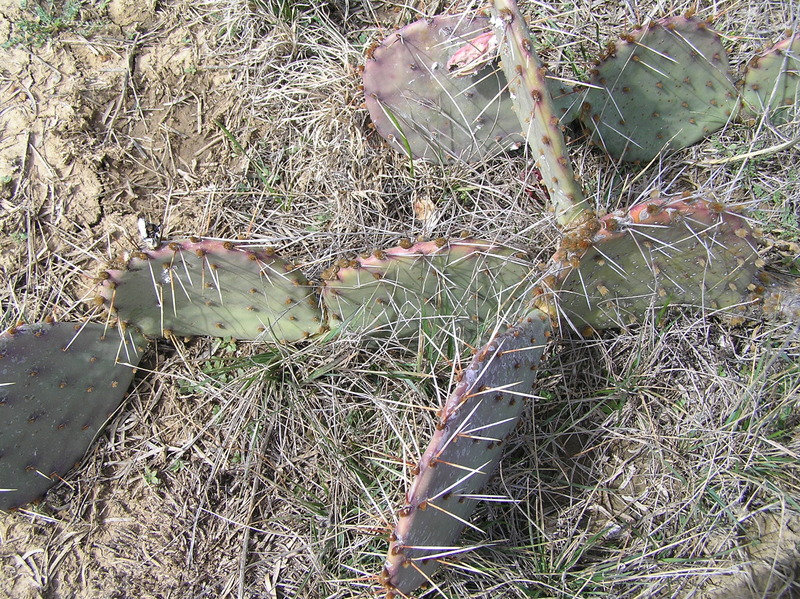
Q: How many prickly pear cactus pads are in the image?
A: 9